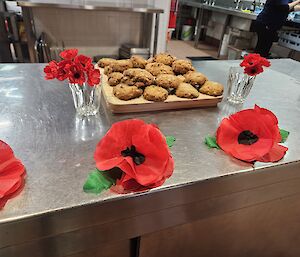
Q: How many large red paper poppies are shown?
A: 3